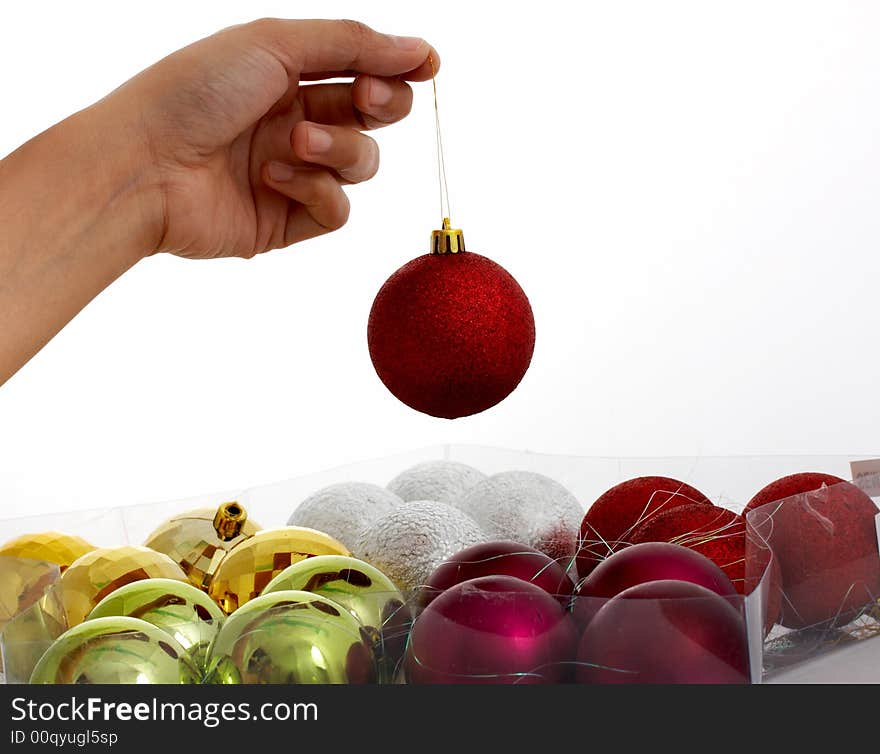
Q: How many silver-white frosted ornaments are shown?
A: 4